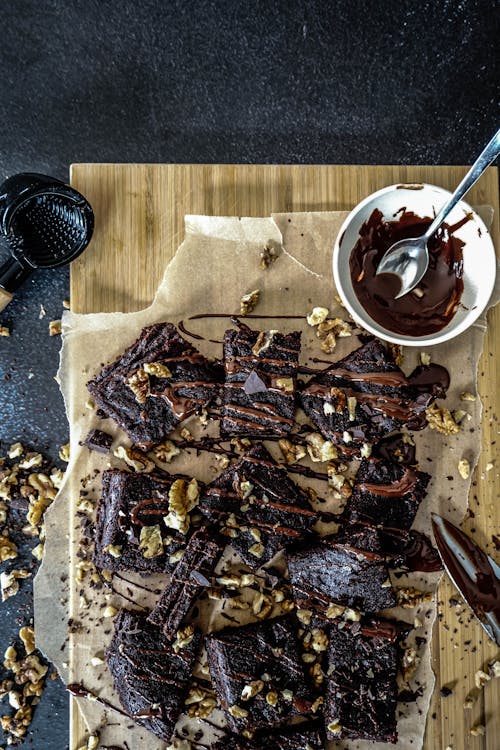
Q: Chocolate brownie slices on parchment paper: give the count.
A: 12